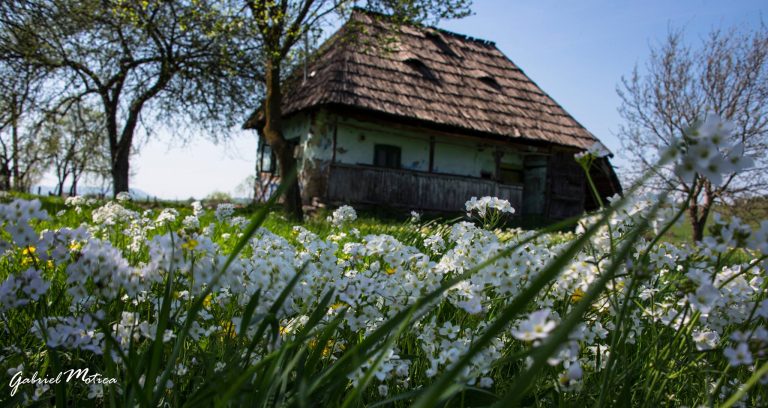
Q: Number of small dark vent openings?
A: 3